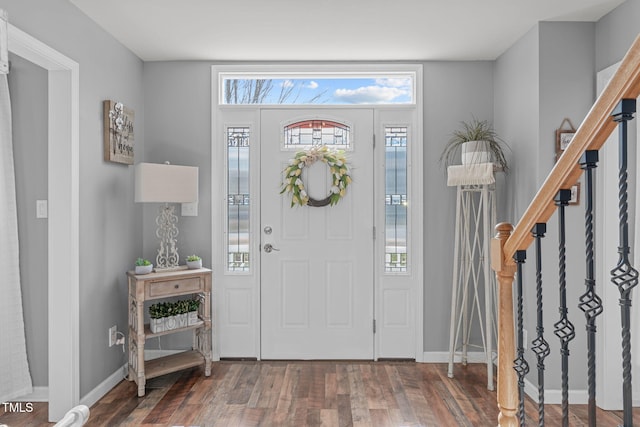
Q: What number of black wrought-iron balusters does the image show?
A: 5